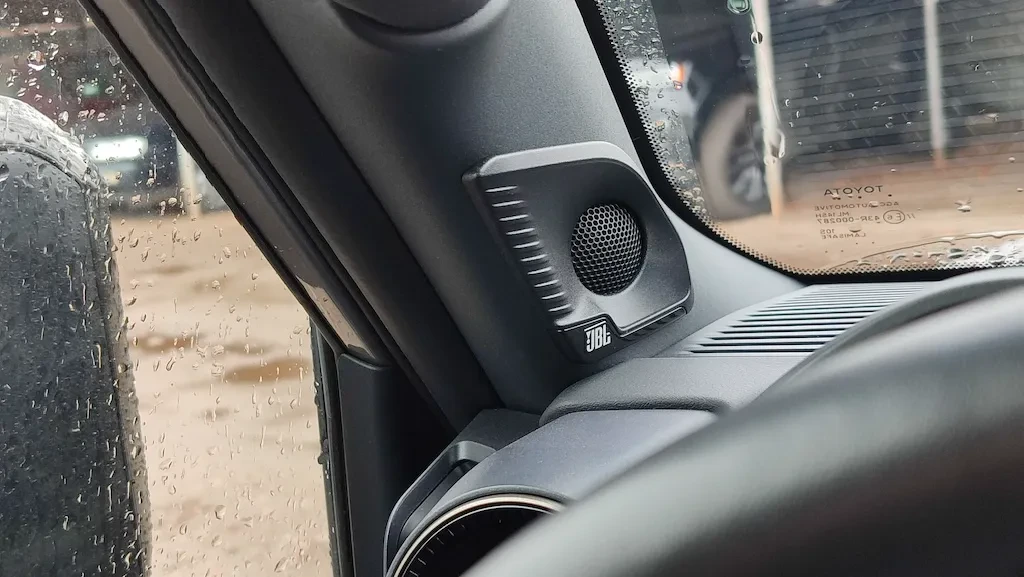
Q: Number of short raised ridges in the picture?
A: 10